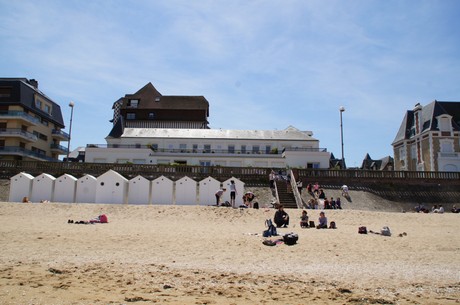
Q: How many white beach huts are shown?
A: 10